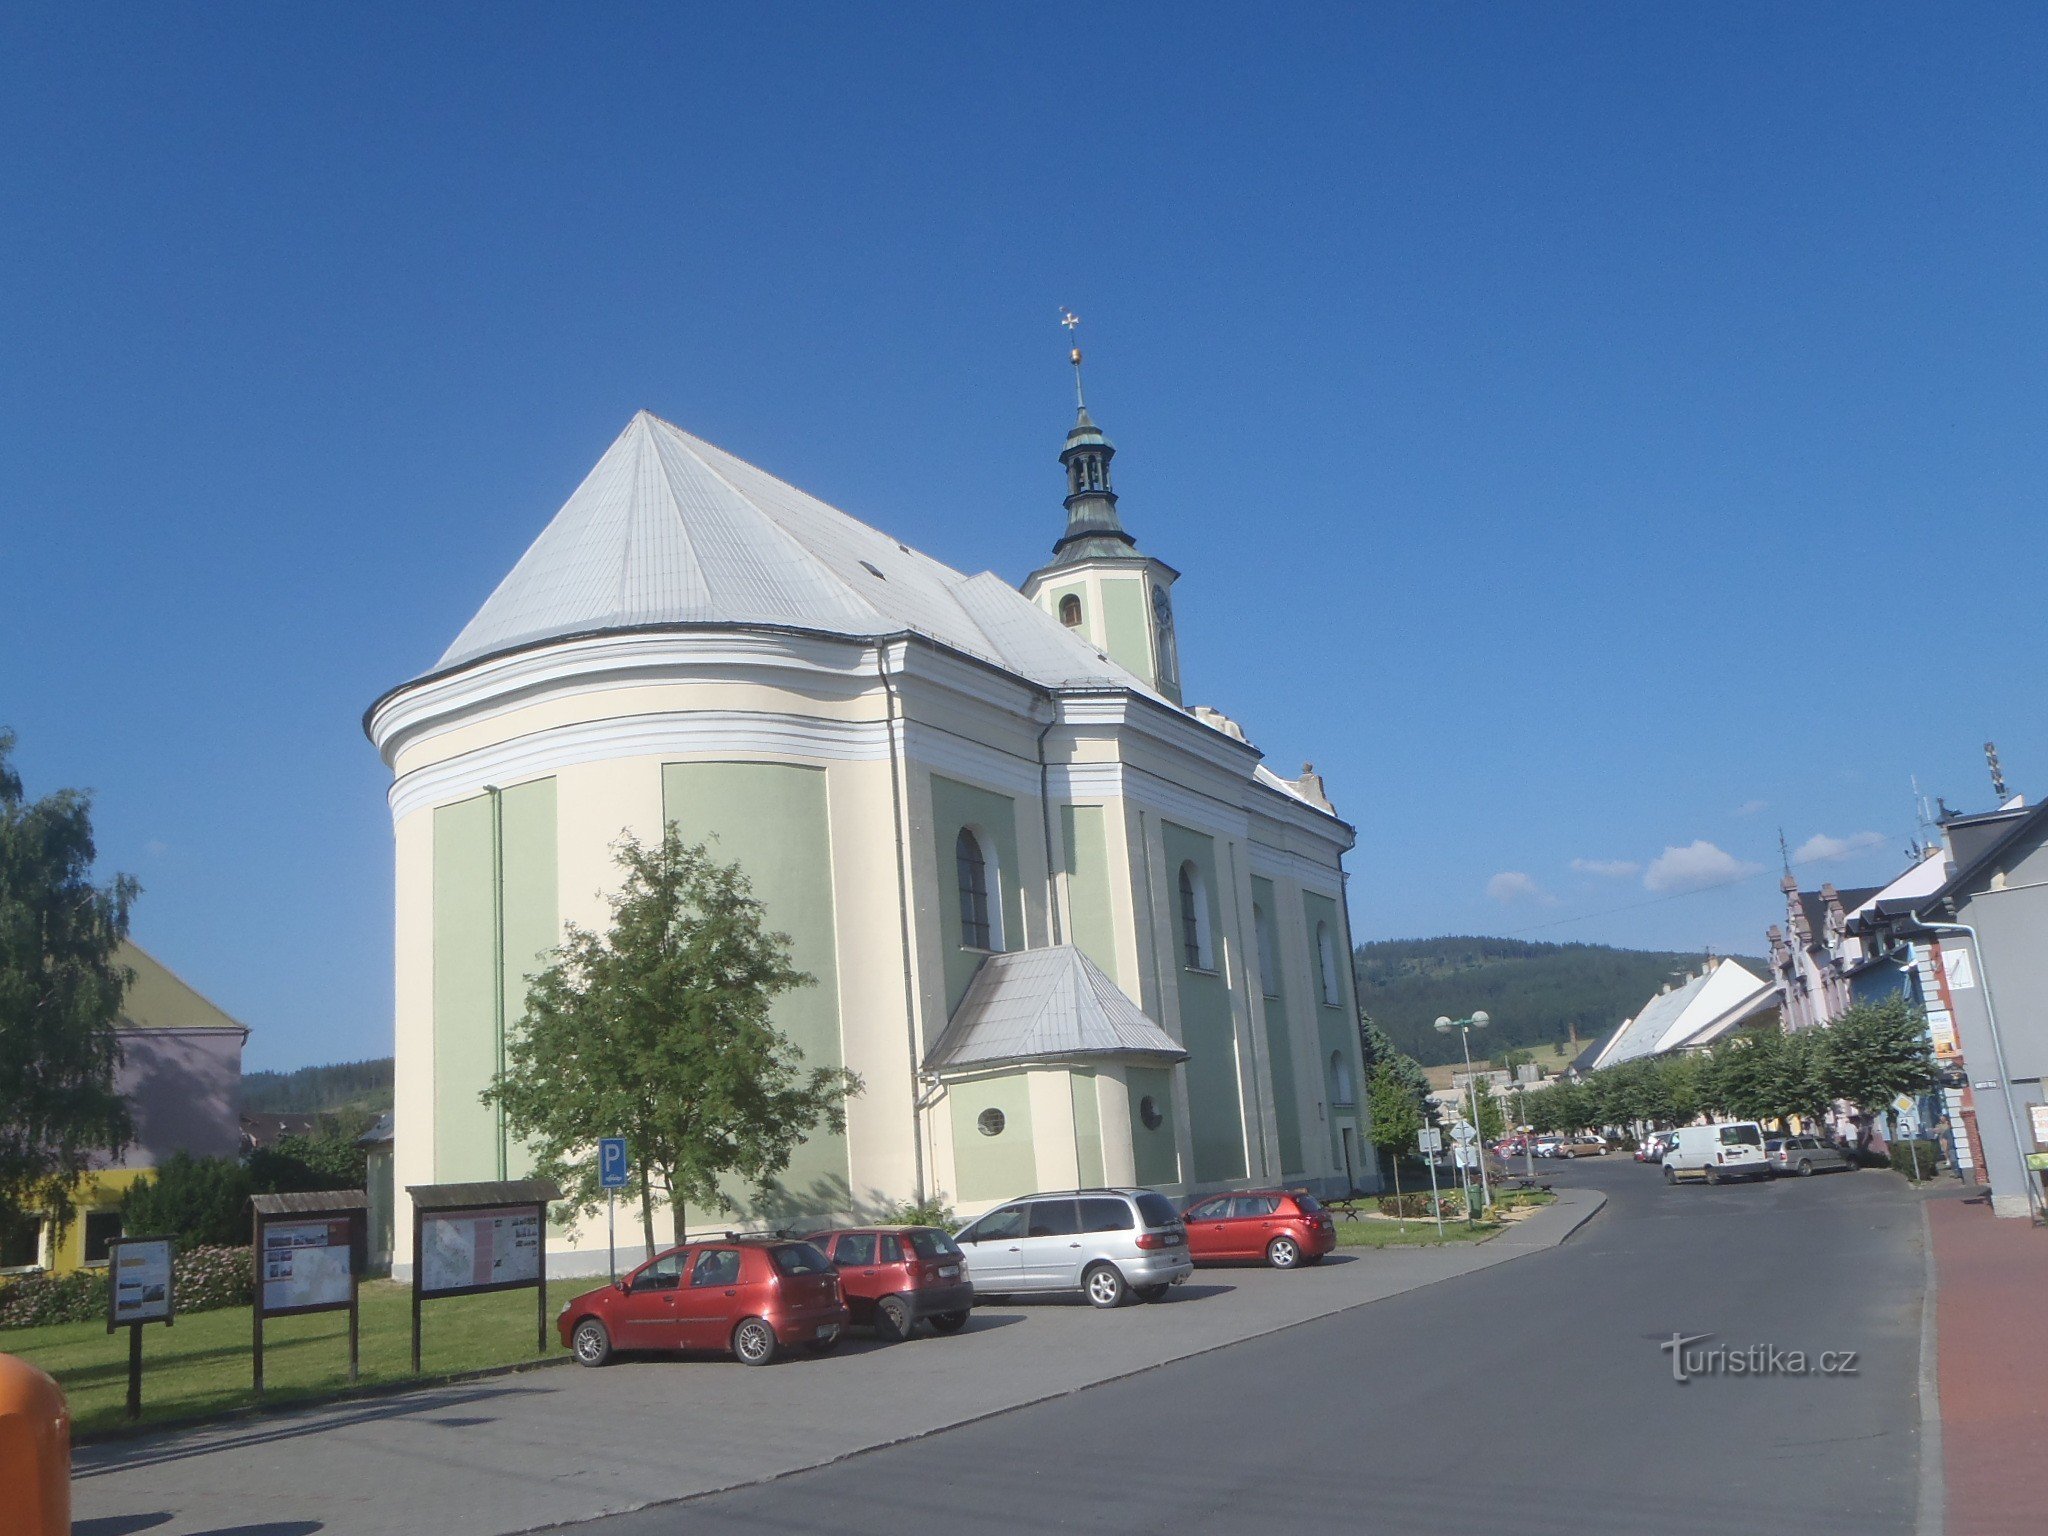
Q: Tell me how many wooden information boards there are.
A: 3